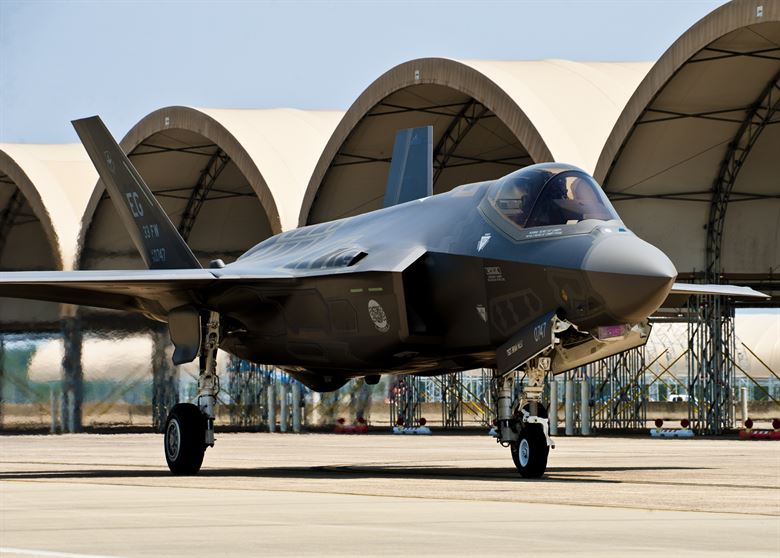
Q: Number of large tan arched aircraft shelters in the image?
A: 4